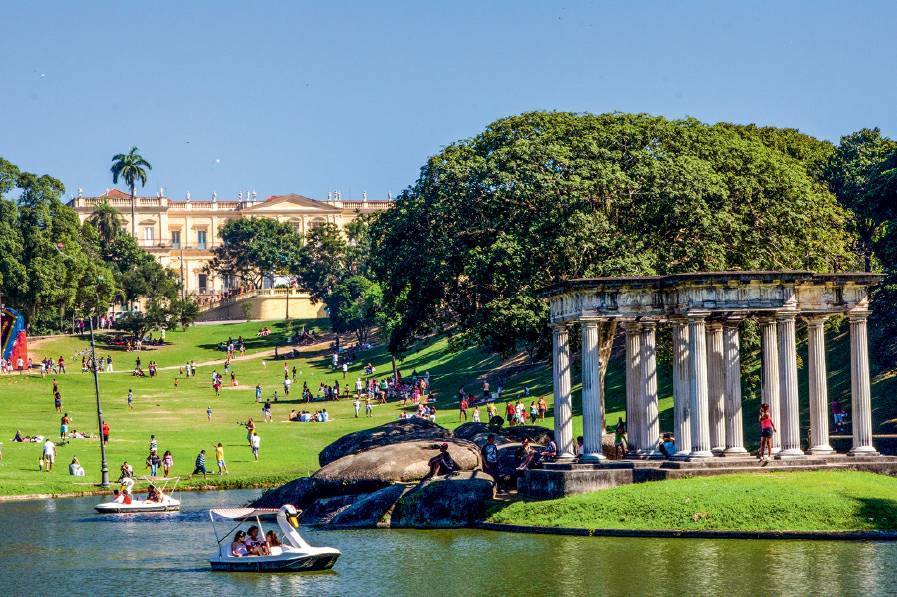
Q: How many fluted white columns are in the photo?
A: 12